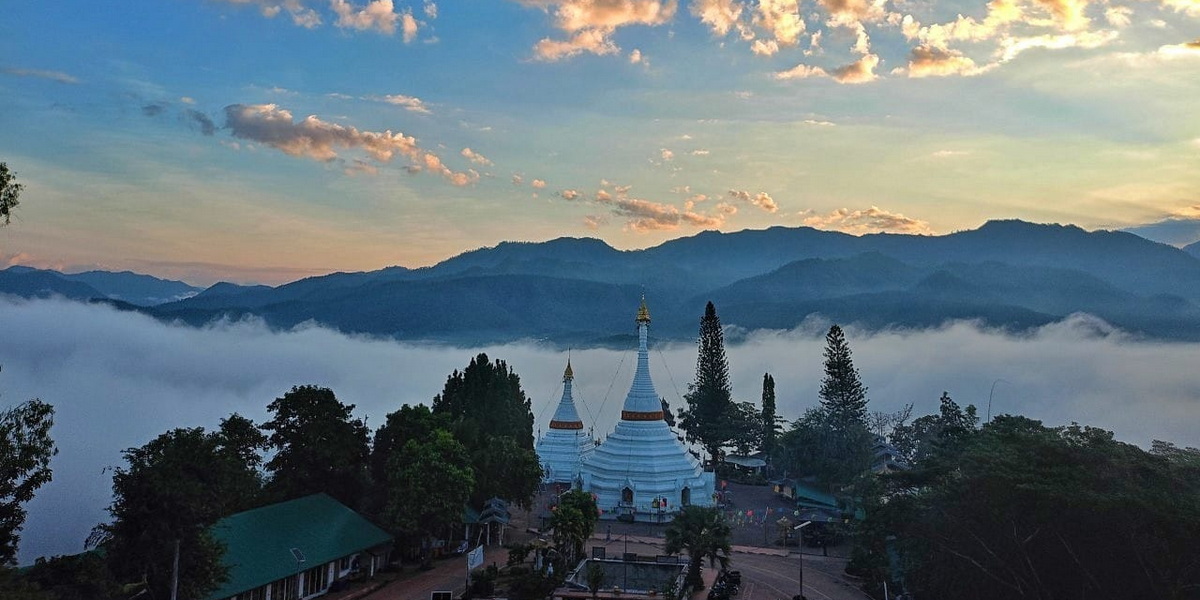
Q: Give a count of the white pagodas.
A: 2